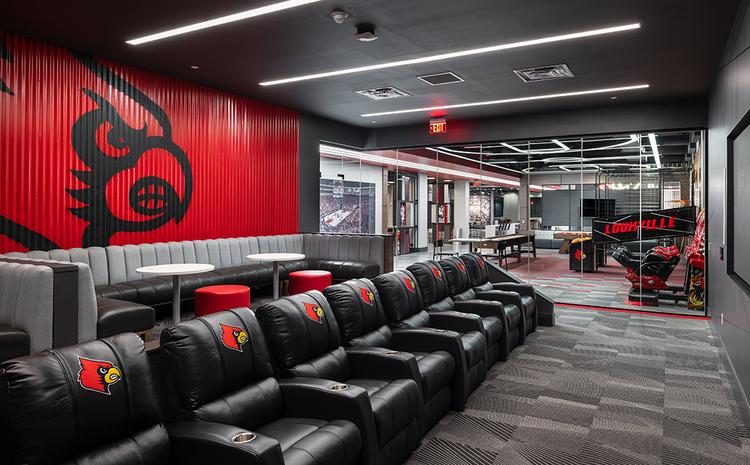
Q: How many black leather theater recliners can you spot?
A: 8